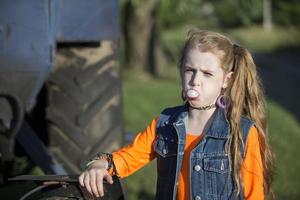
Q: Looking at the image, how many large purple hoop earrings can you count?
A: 1